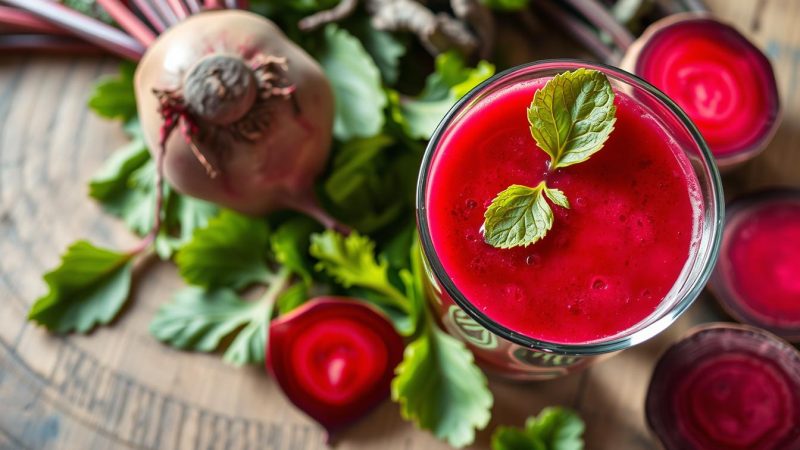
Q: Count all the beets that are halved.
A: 4